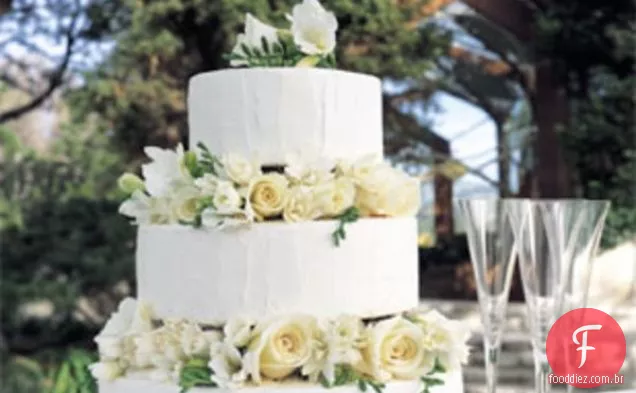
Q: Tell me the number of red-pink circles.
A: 1